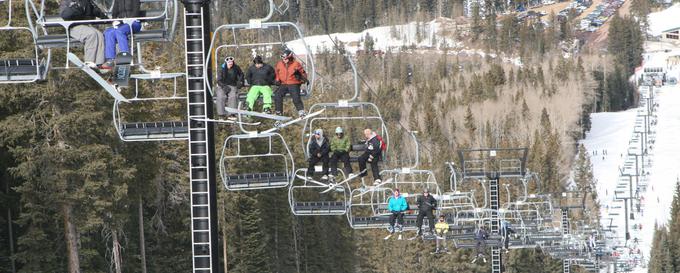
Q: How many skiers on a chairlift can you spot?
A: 13